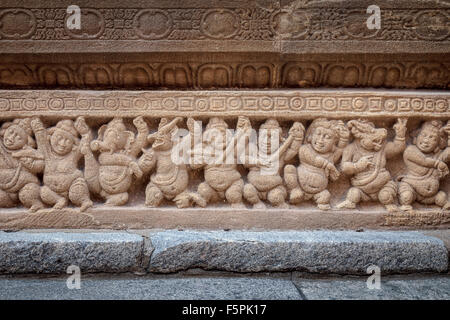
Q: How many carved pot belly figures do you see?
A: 9